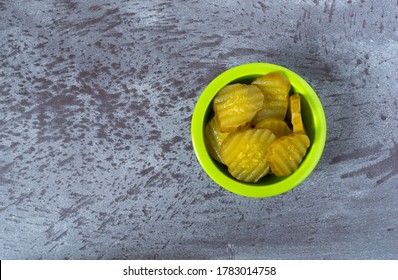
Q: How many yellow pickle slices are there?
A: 7